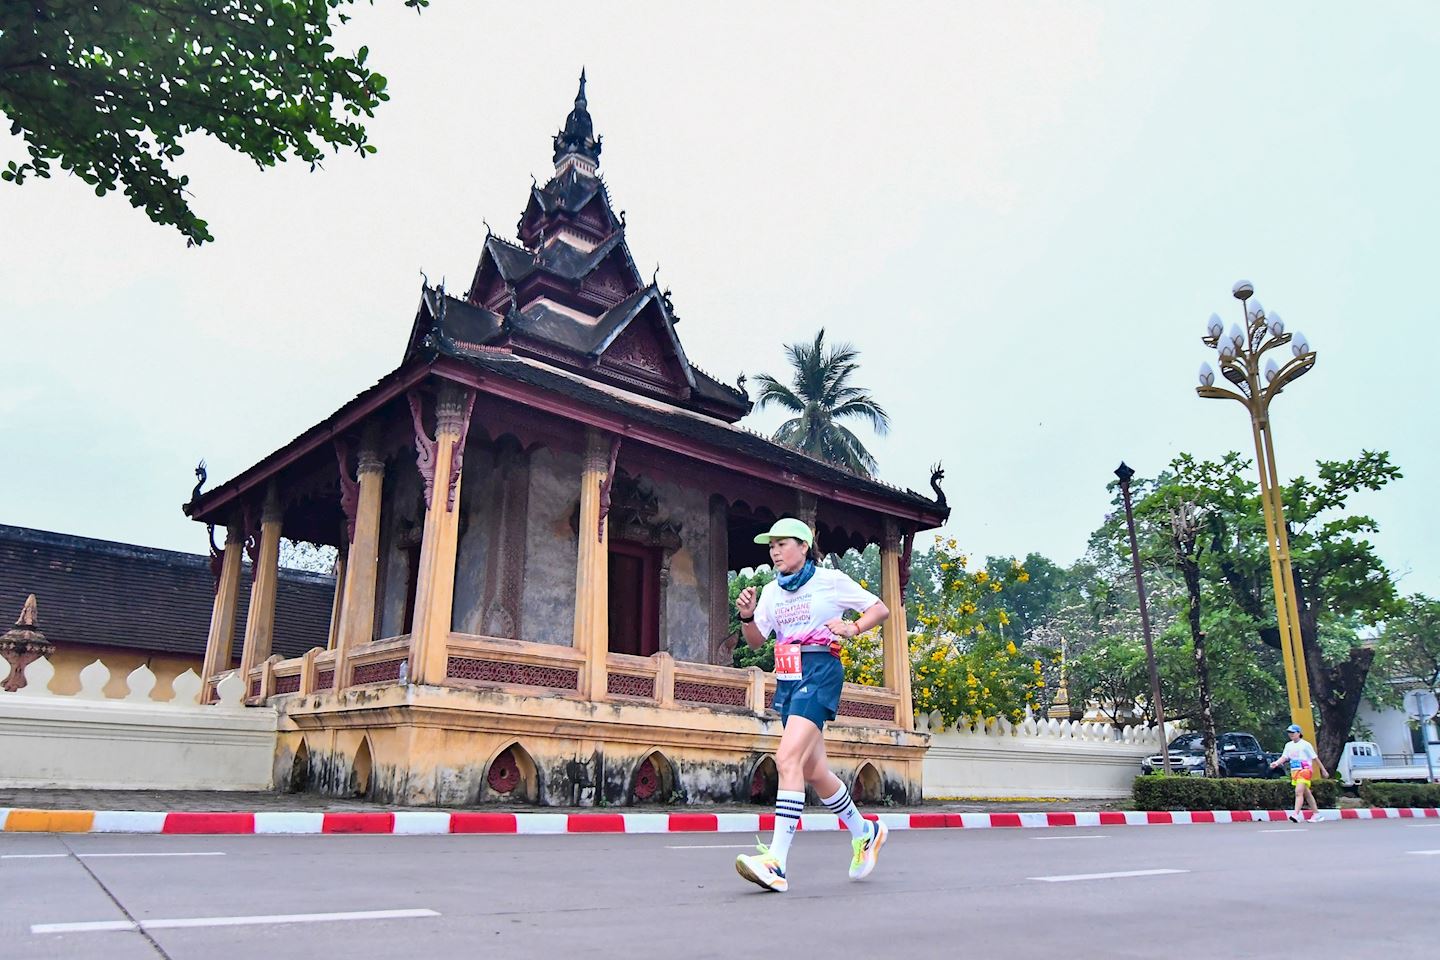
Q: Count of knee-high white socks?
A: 2